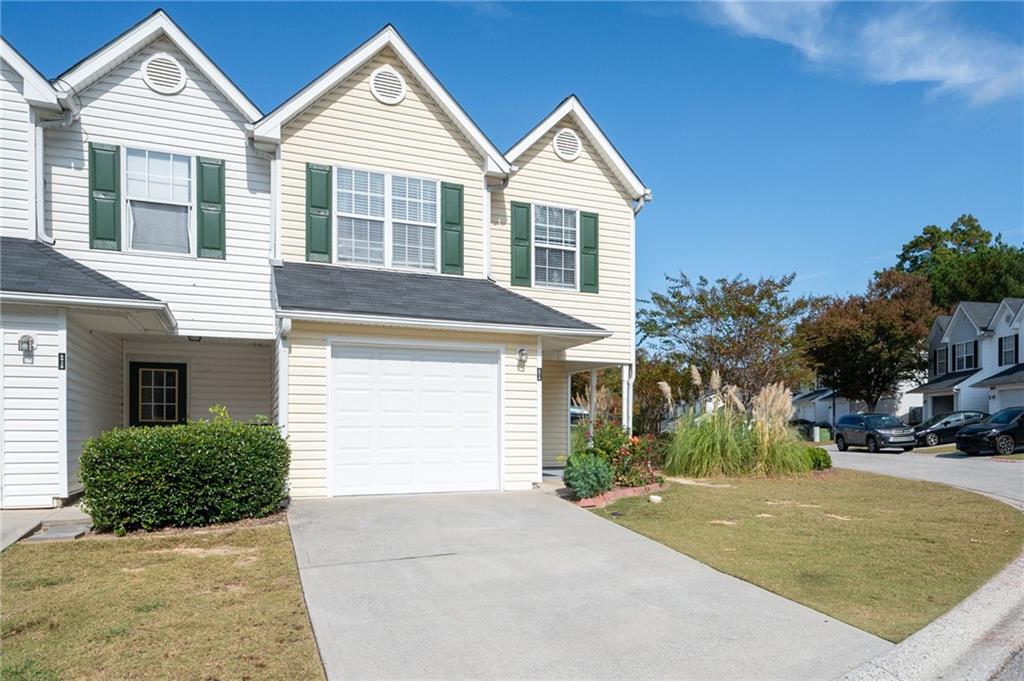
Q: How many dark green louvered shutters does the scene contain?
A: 6